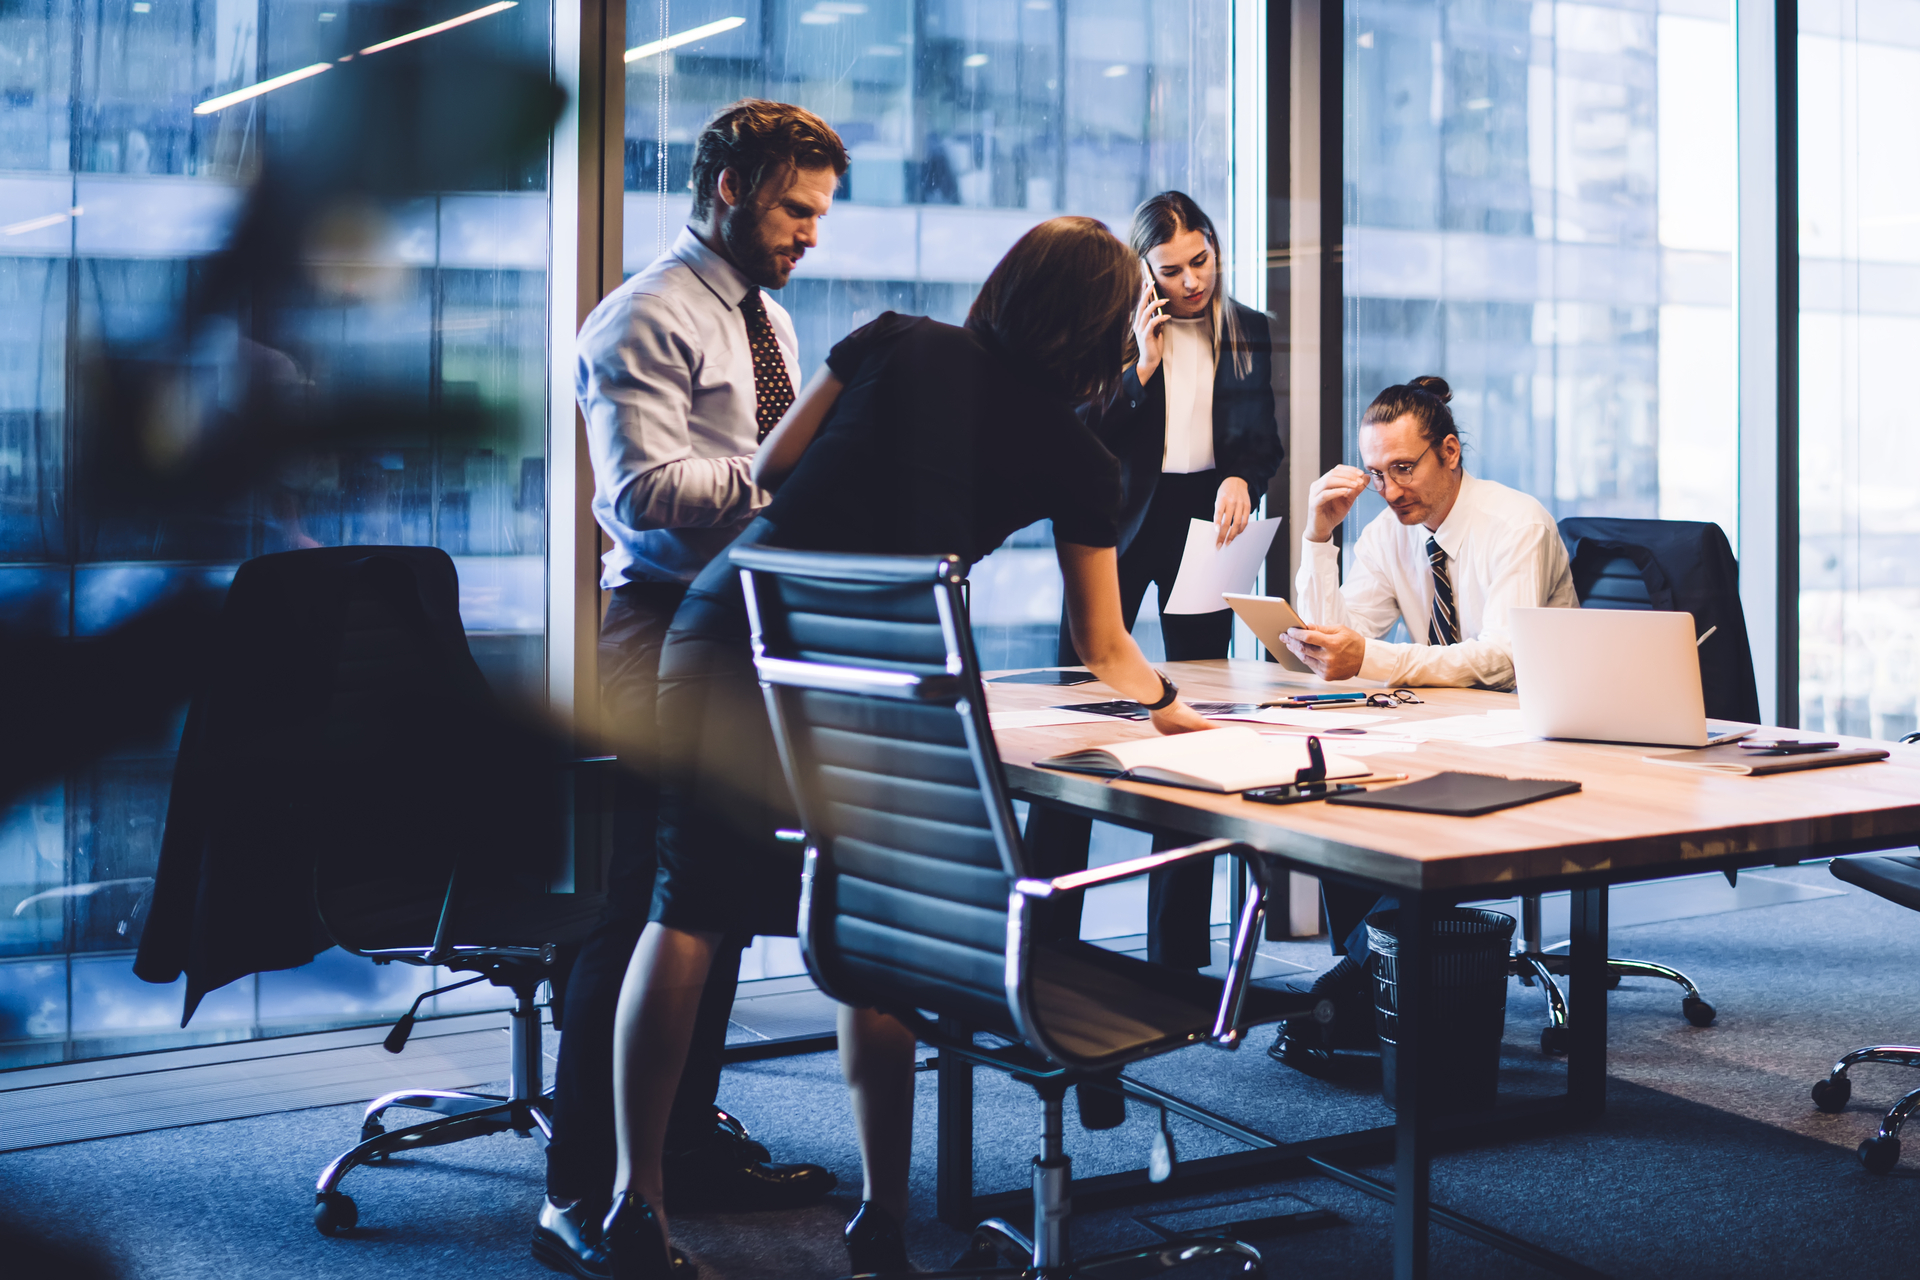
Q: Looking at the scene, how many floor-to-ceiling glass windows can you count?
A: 4